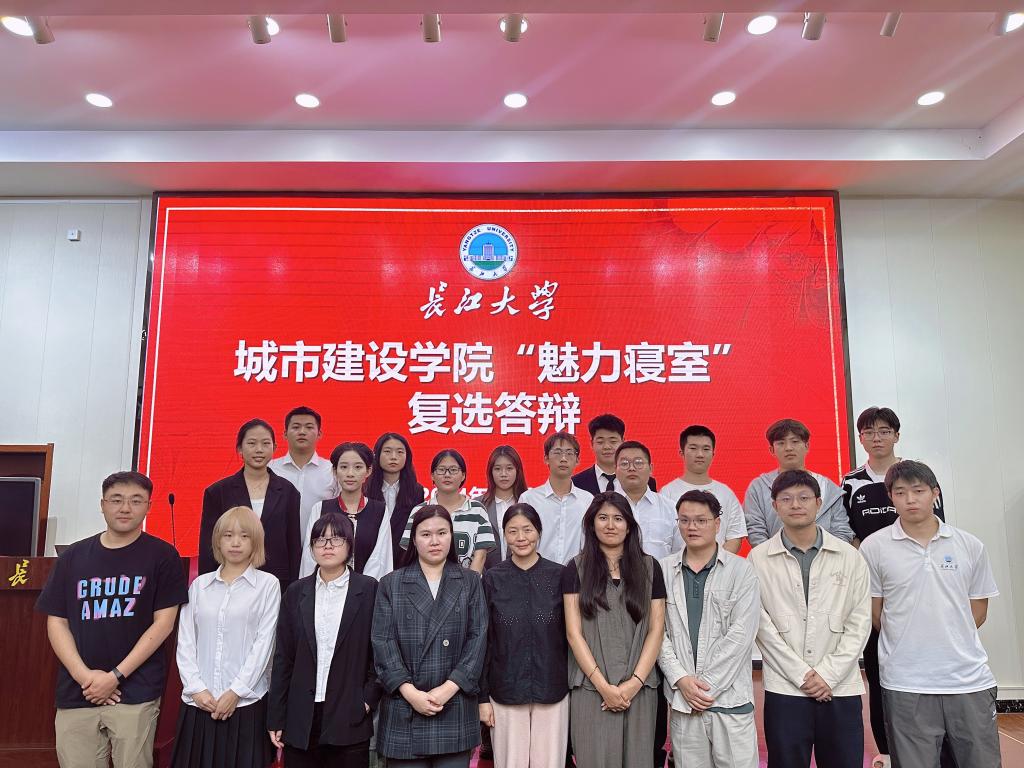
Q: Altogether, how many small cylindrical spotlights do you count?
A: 9